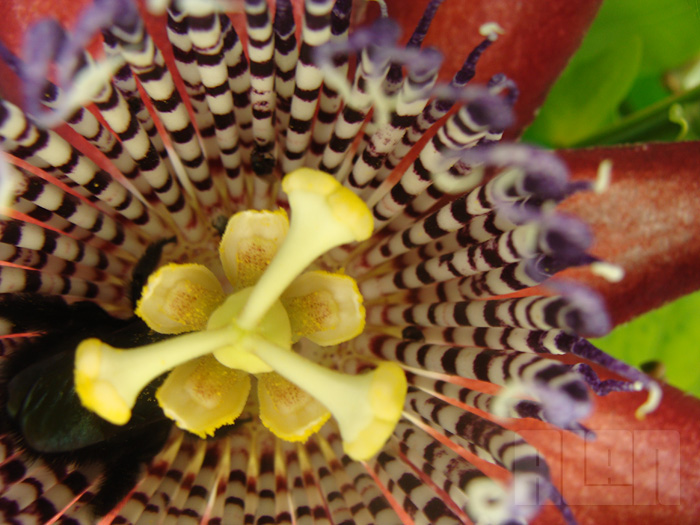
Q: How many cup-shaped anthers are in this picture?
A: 5